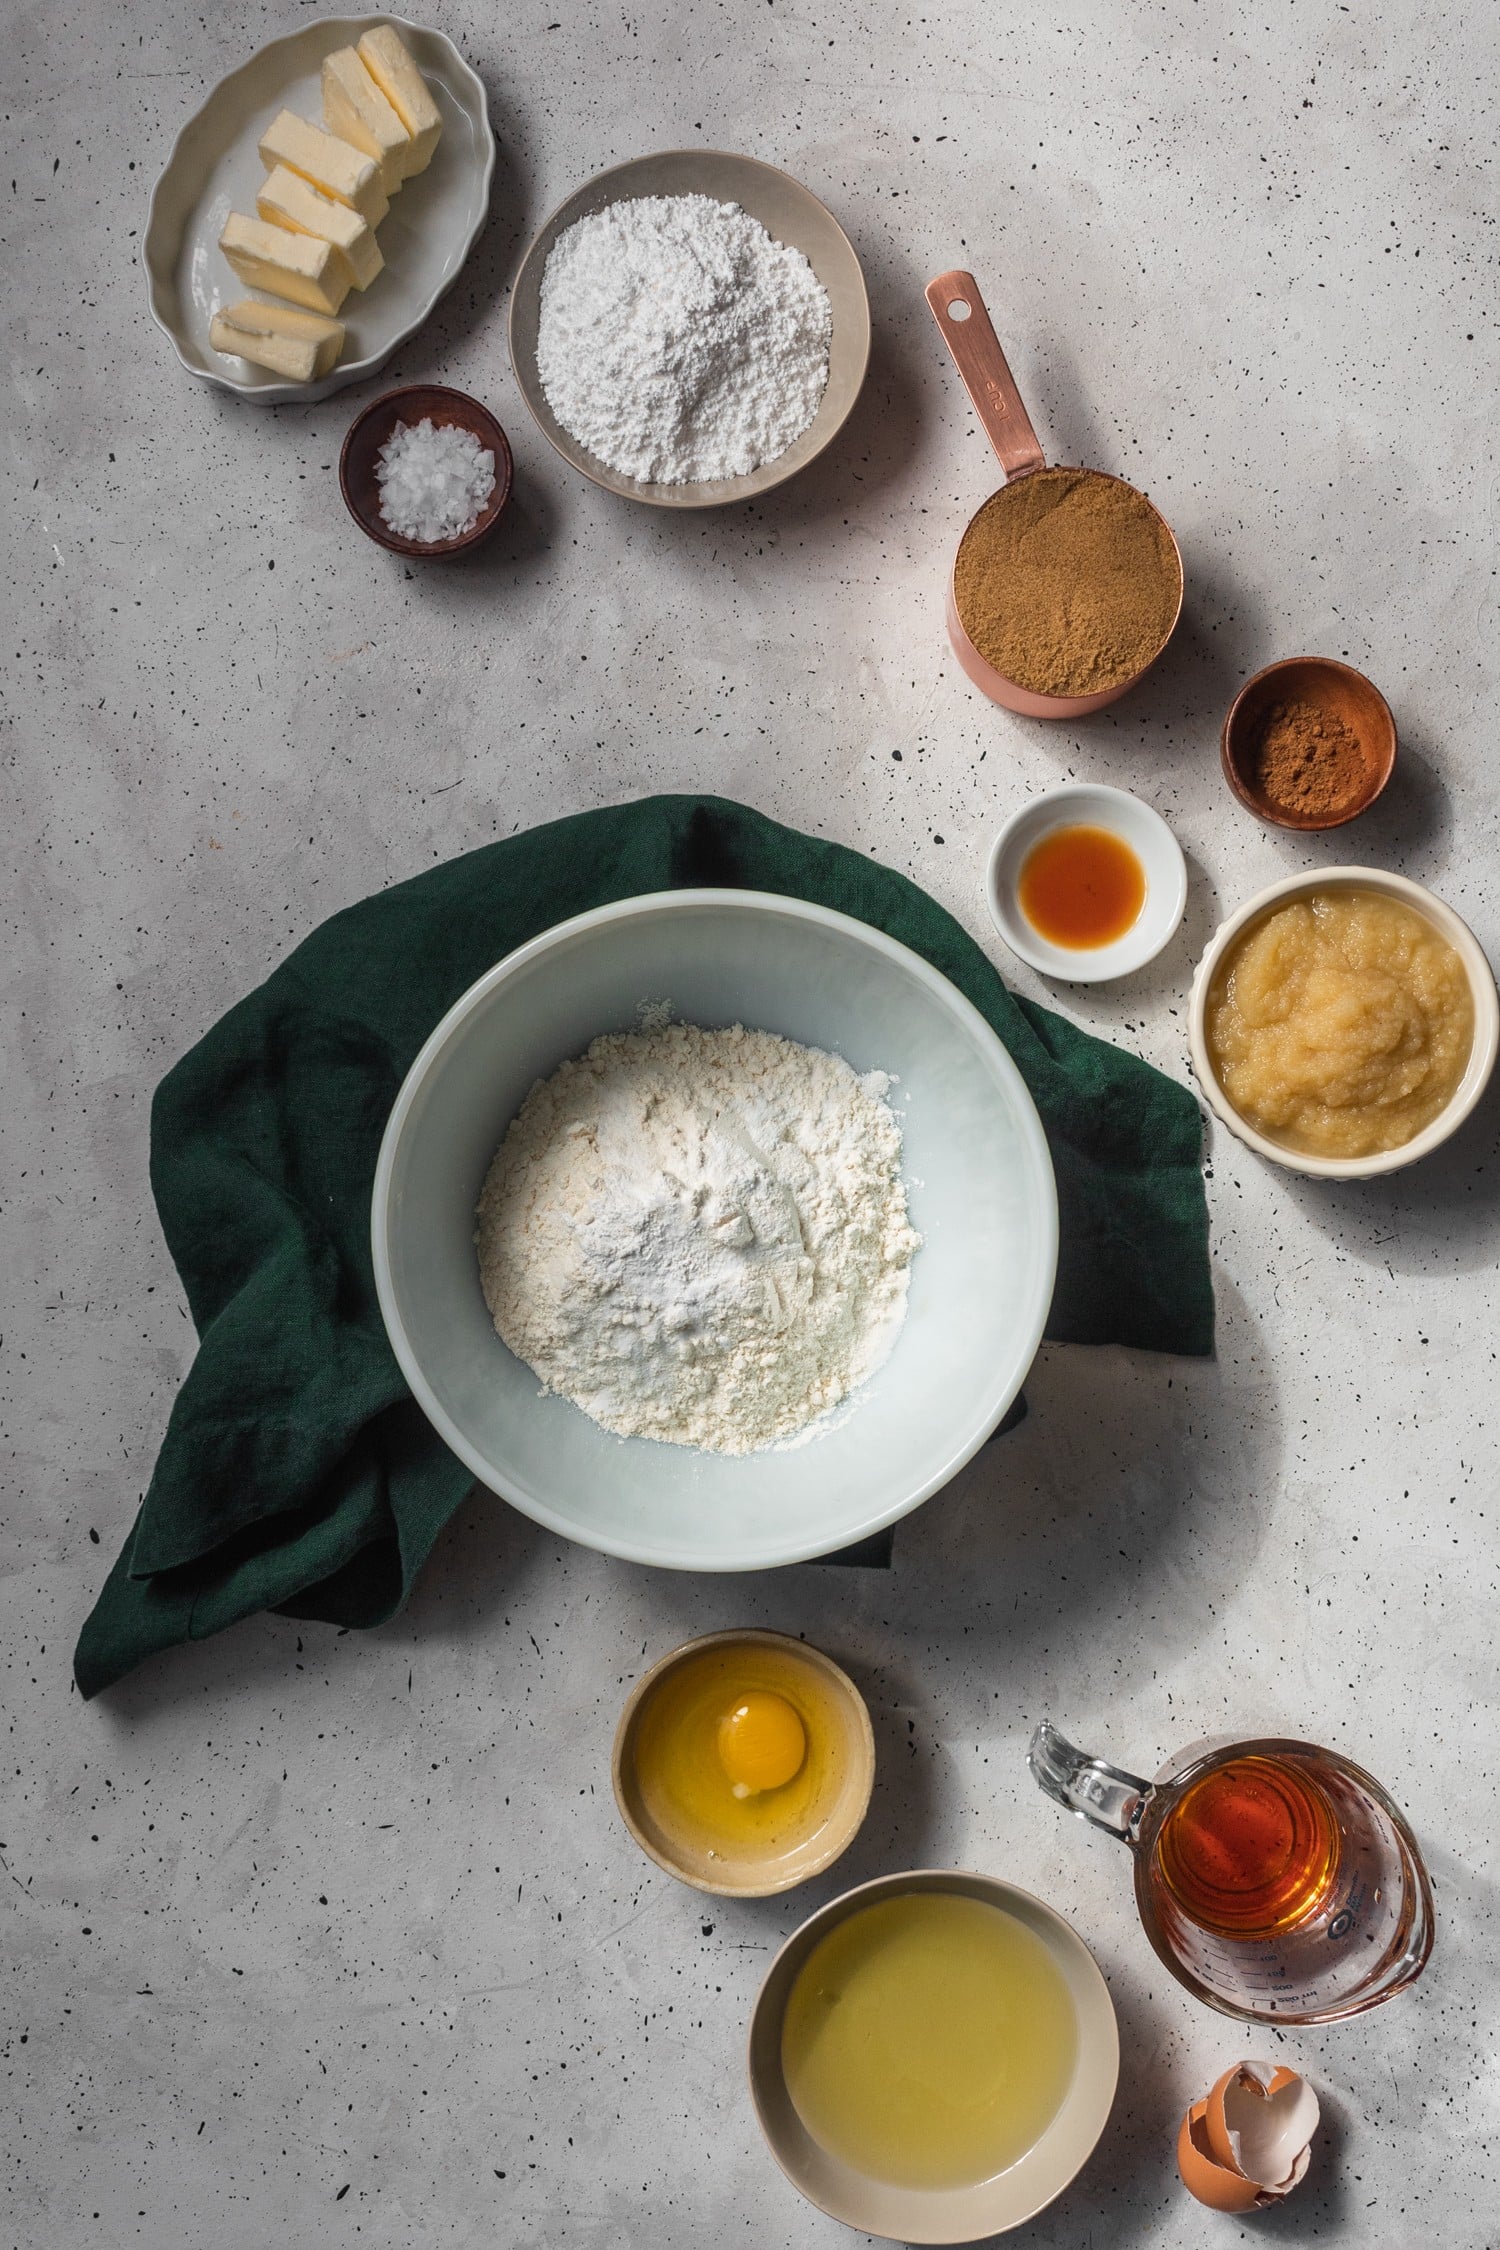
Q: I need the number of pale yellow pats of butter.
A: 6